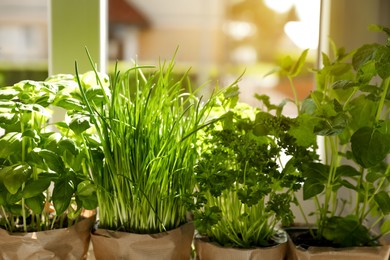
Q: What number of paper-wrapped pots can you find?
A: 4